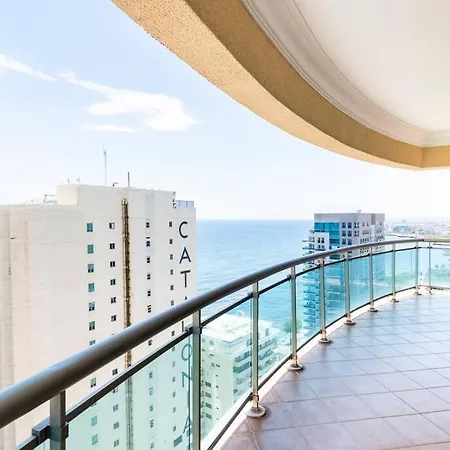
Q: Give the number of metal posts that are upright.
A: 10